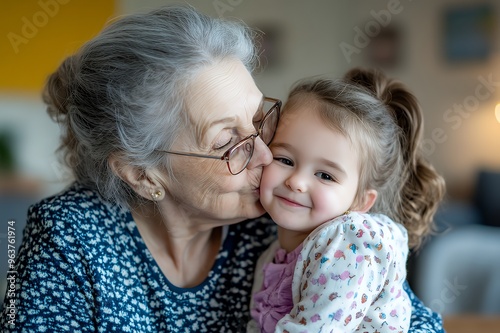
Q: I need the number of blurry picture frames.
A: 3